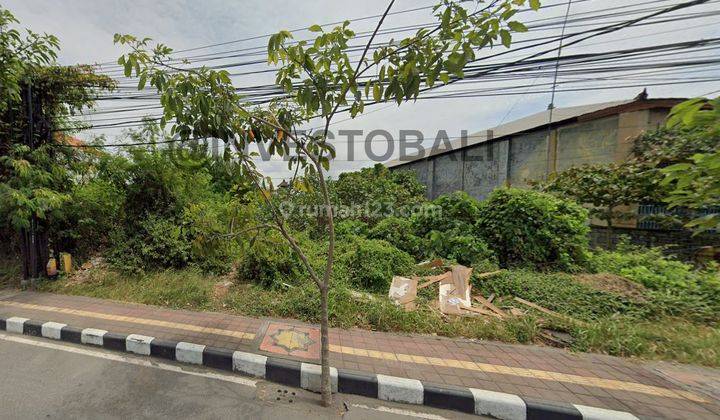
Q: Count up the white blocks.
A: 10